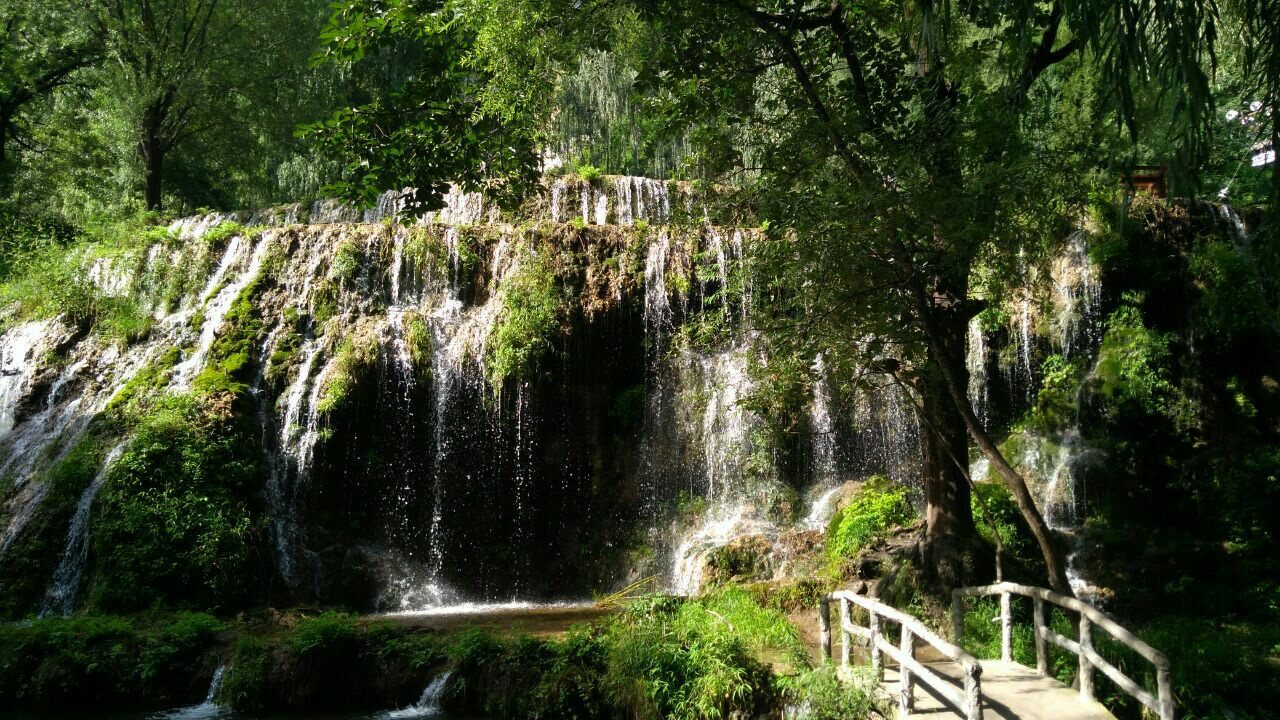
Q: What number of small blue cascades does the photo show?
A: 2